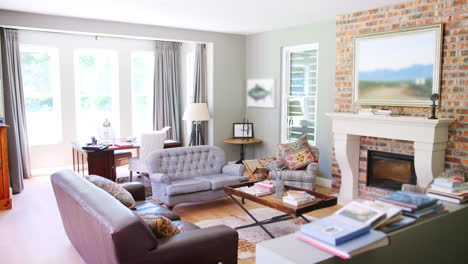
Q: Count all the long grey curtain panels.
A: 3